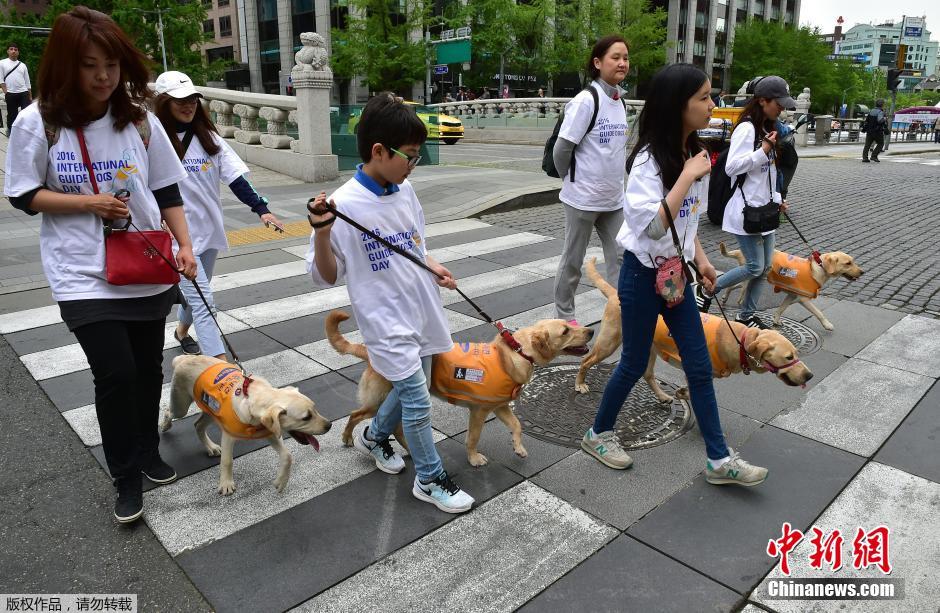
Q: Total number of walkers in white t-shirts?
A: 6